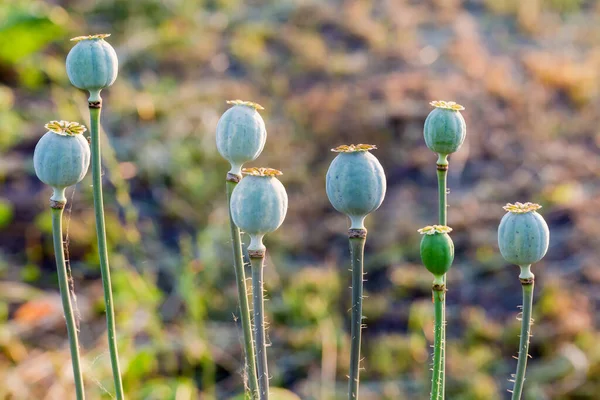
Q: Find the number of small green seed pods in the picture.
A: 1